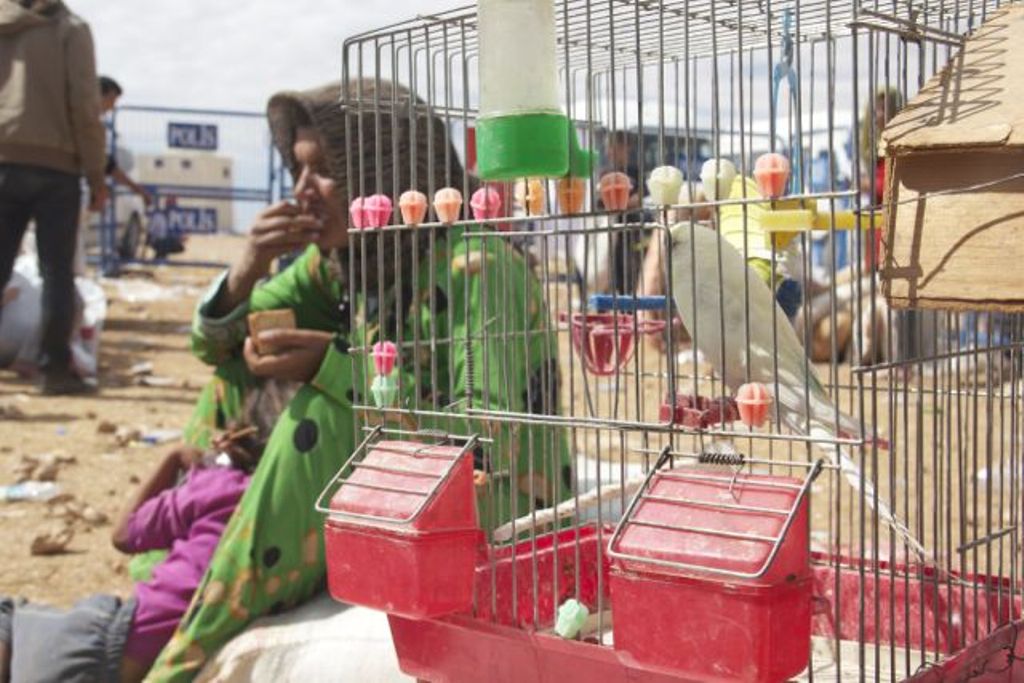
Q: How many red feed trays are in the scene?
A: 2